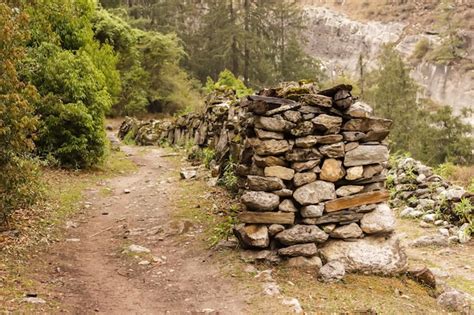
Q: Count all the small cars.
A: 0